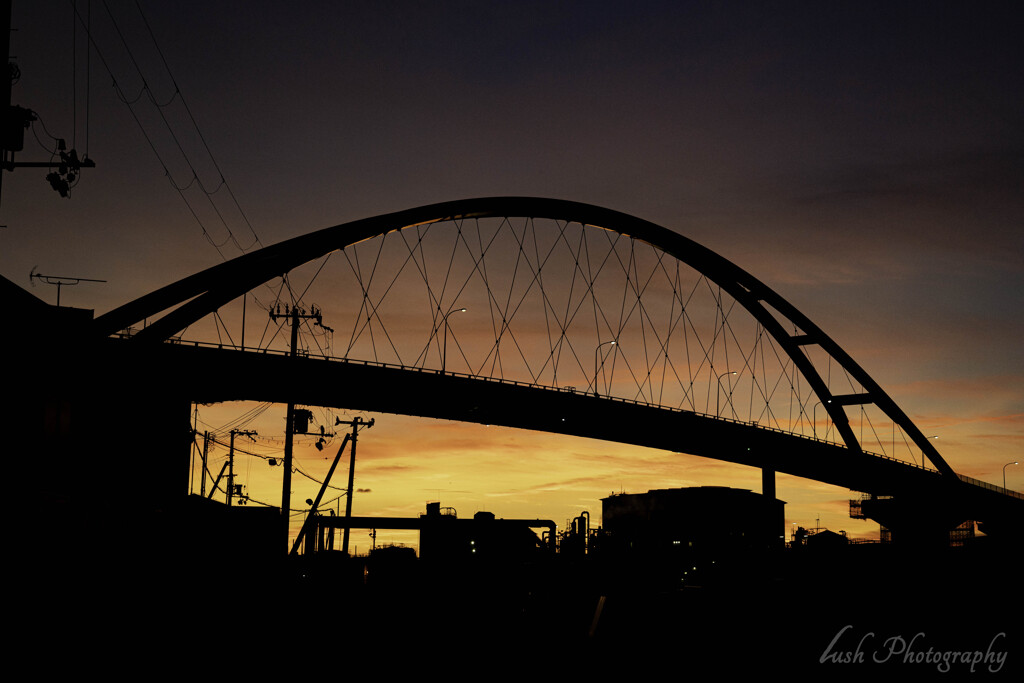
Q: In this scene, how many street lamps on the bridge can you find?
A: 6